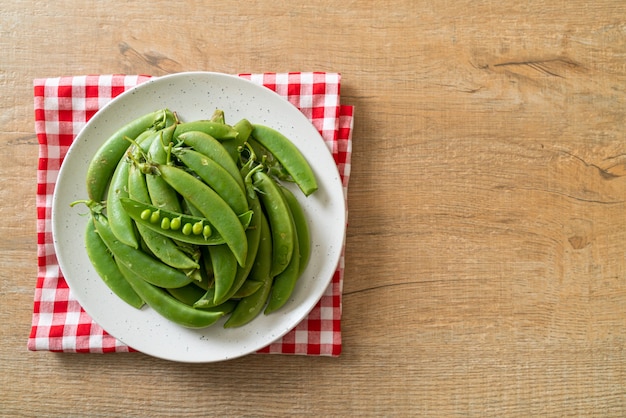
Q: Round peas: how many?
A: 7